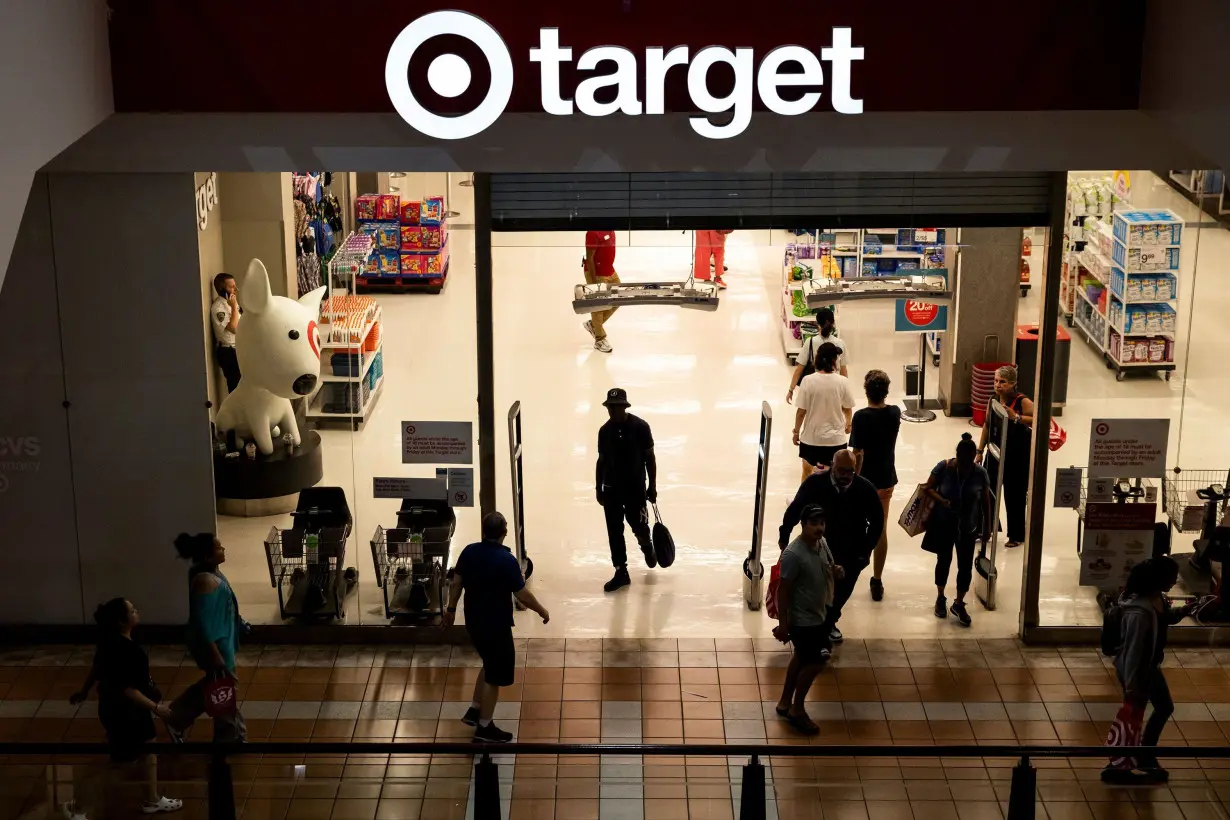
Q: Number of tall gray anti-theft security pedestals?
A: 3